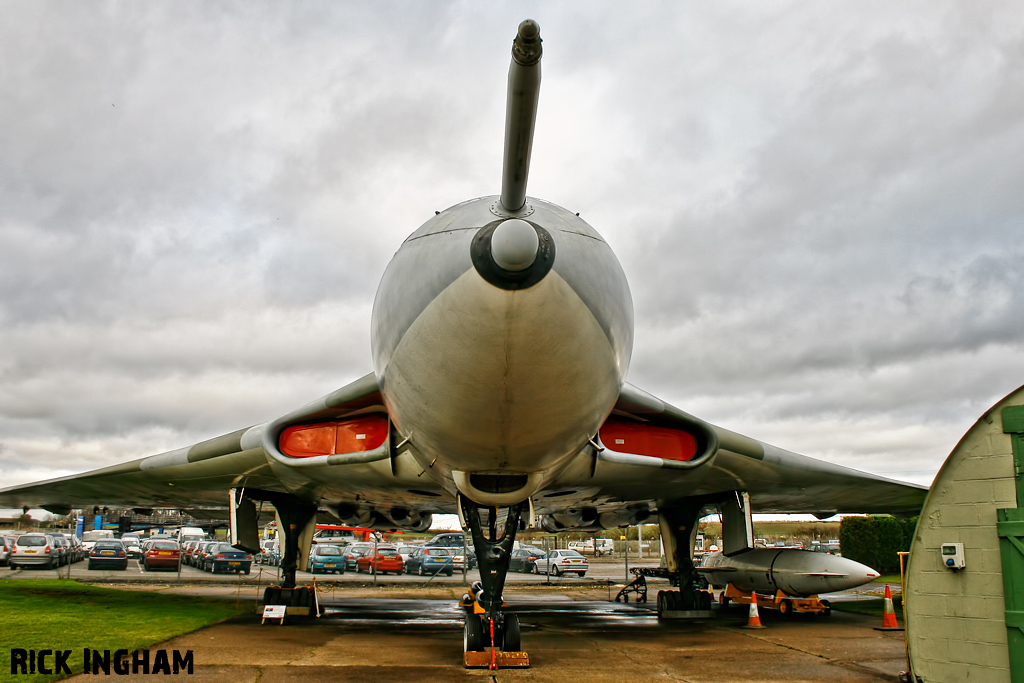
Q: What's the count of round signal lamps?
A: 0